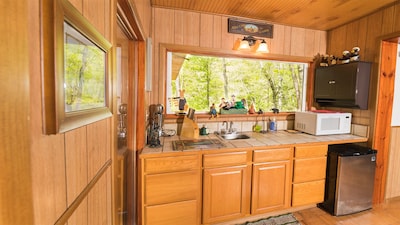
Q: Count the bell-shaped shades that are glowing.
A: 2